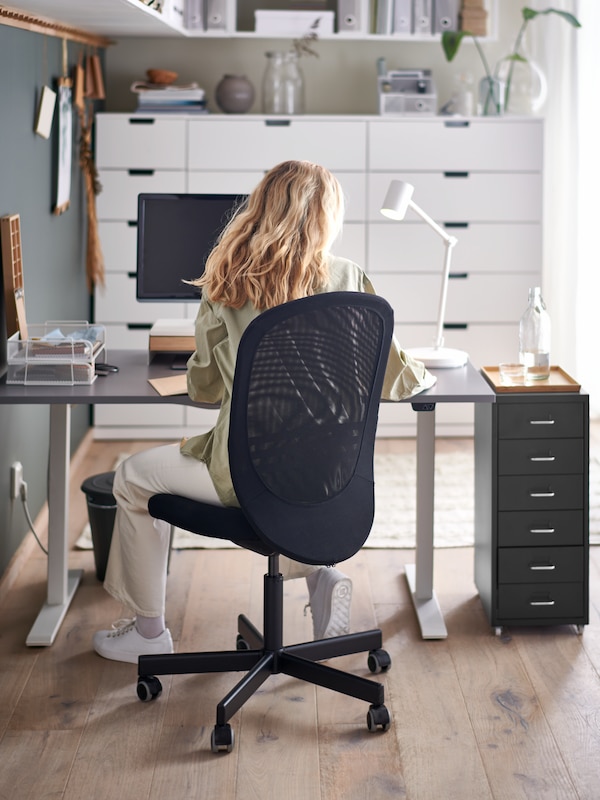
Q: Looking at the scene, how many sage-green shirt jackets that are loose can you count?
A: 1